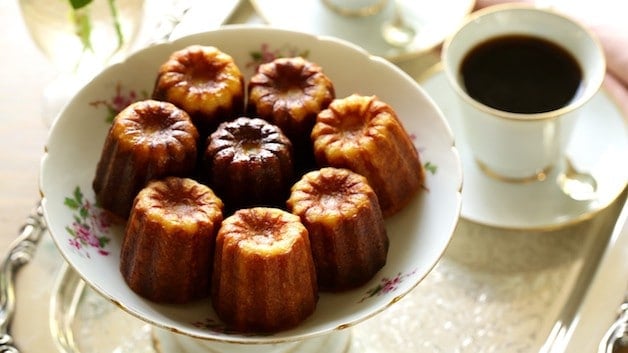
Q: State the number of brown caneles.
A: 8